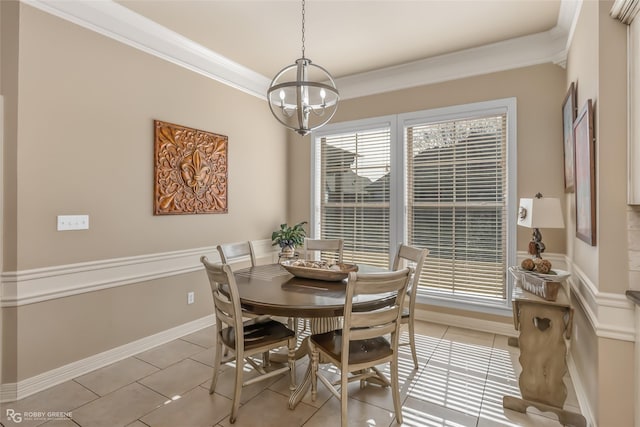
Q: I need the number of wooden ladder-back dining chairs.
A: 5